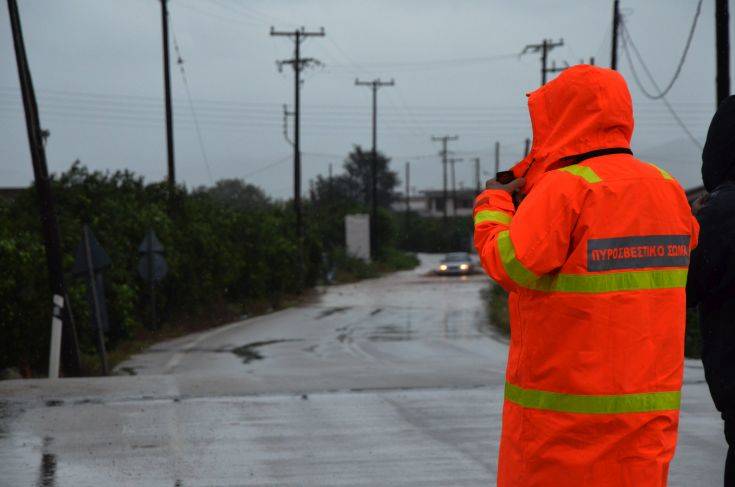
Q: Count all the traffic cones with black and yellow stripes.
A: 0